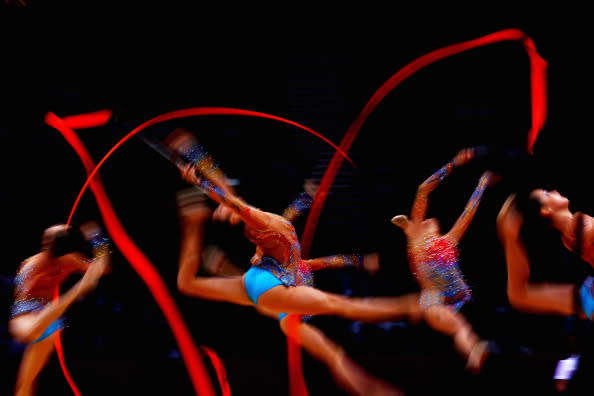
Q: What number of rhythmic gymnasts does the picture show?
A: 5